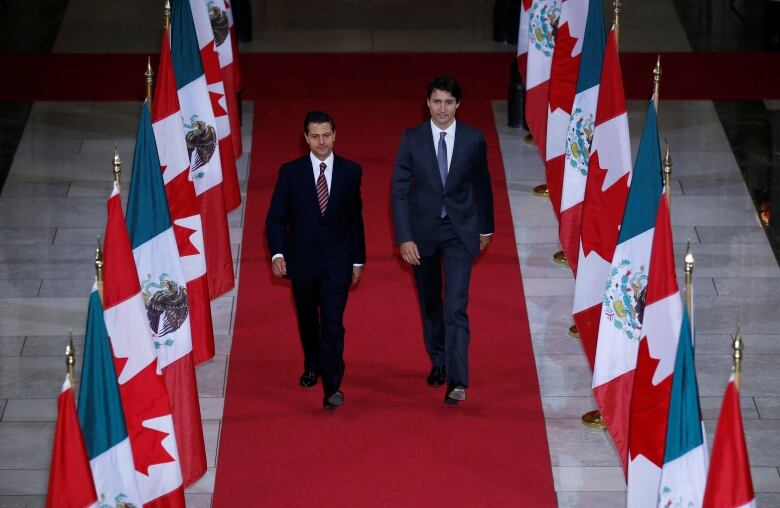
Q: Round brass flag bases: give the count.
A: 5